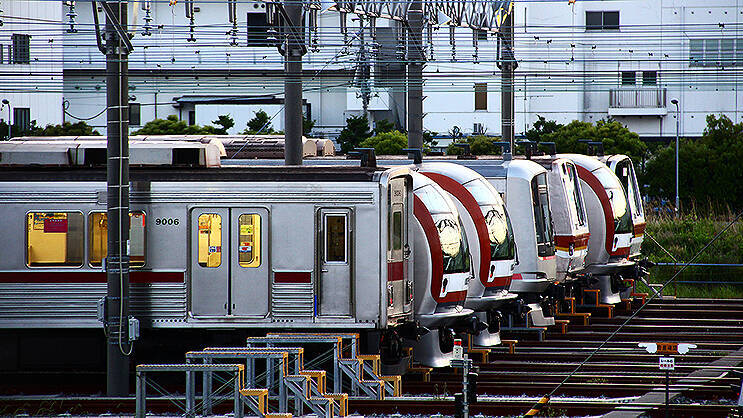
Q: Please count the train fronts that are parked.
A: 7